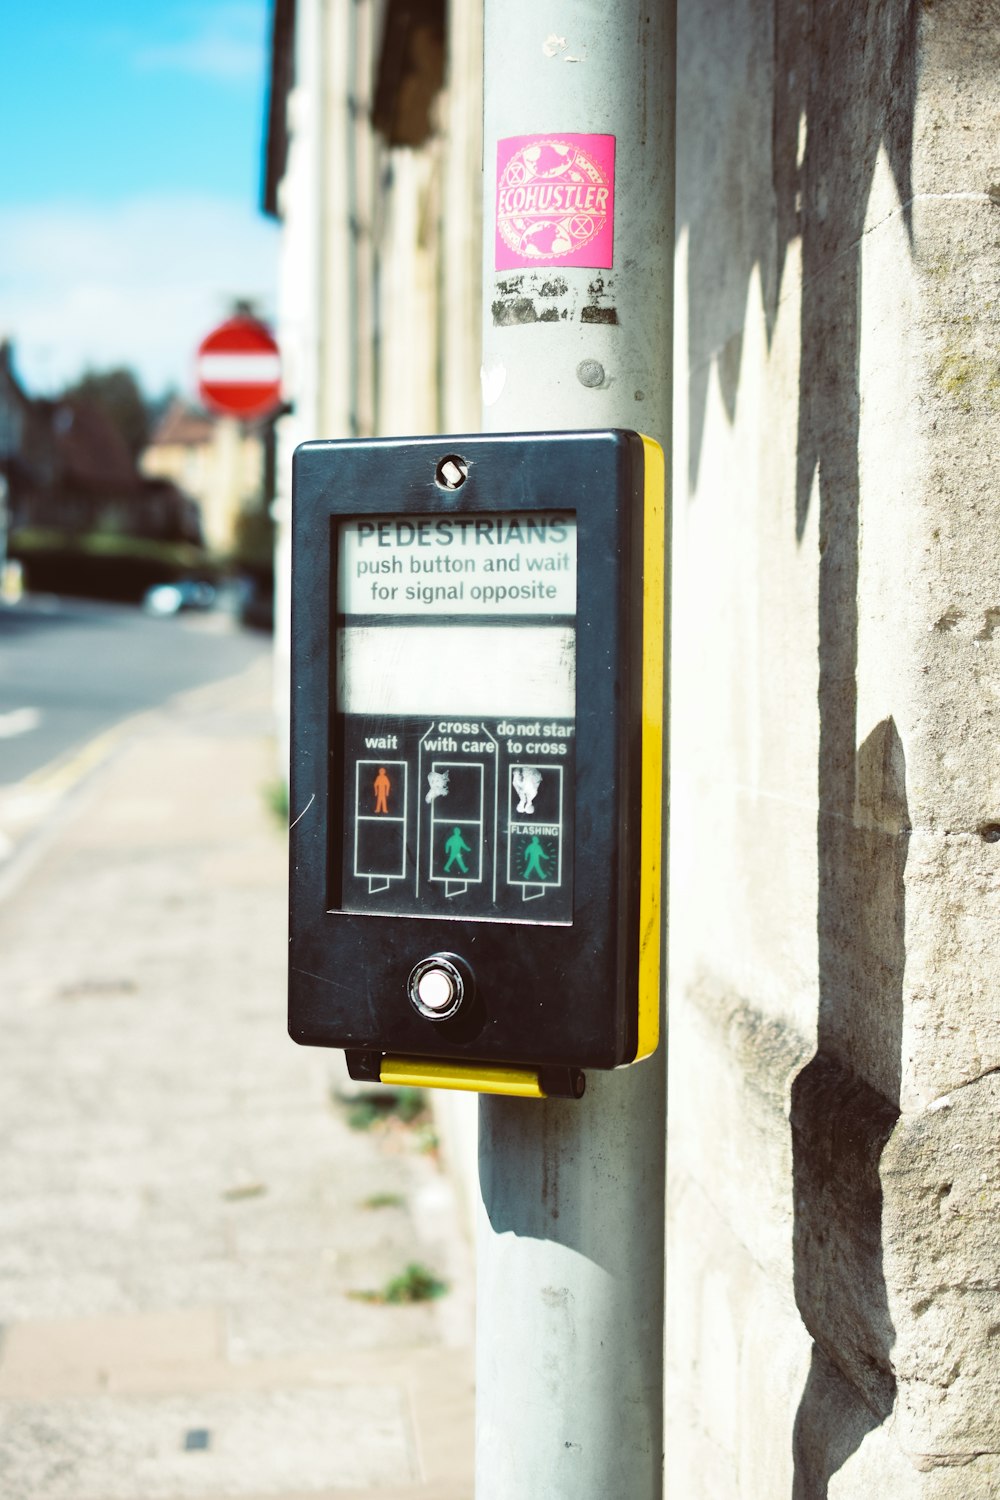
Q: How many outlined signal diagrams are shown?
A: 3